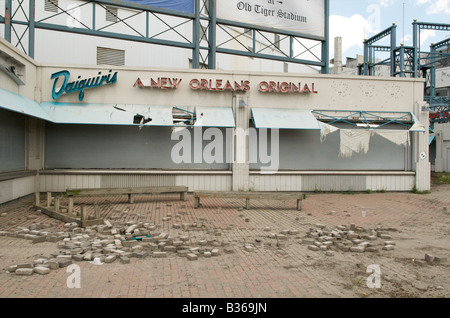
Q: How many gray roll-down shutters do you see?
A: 3